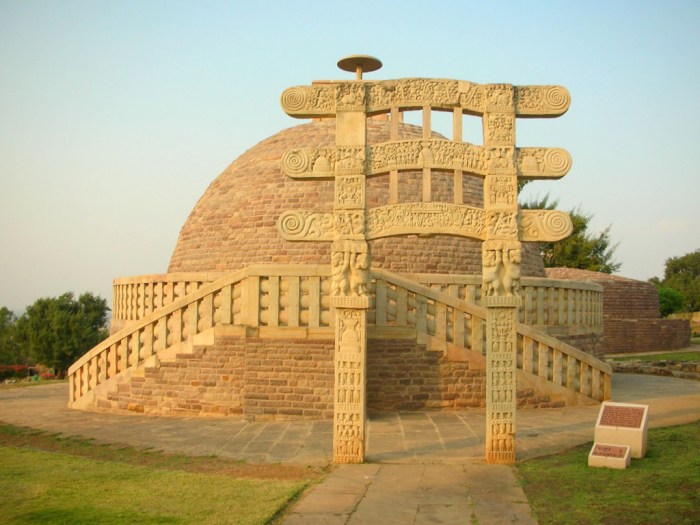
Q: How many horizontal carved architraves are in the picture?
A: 3